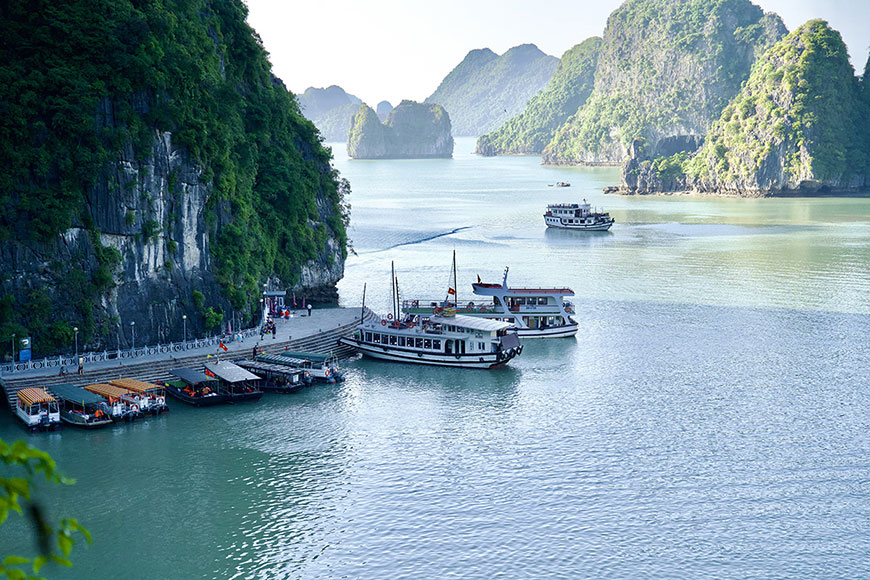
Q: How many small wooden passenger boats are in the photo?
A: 9